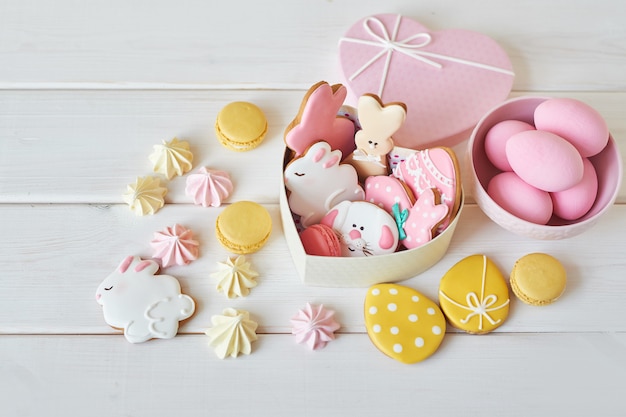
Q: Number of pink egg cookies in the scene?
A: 2